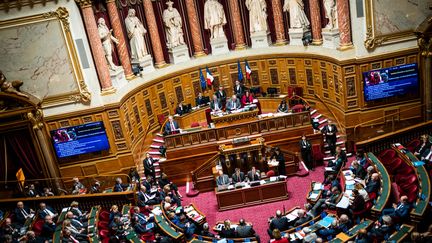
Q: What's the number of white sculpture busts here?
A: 7